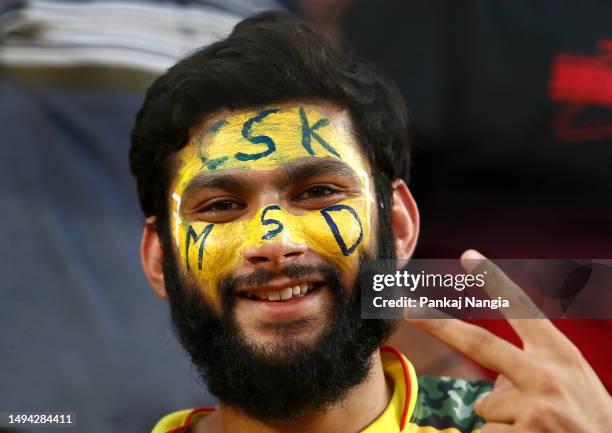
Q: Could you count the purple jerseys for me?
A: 0